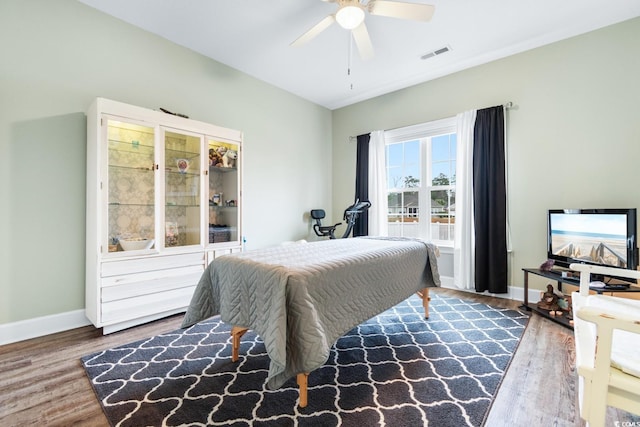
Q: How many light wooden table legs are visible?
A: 3